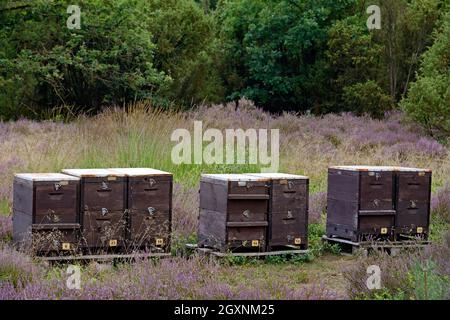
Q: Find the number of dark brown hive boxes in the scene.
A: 7